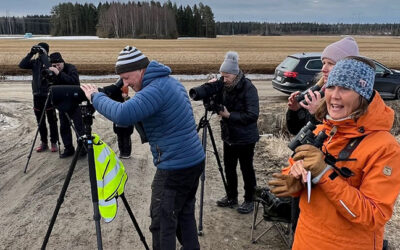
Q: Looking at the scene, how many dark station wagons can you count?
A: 1